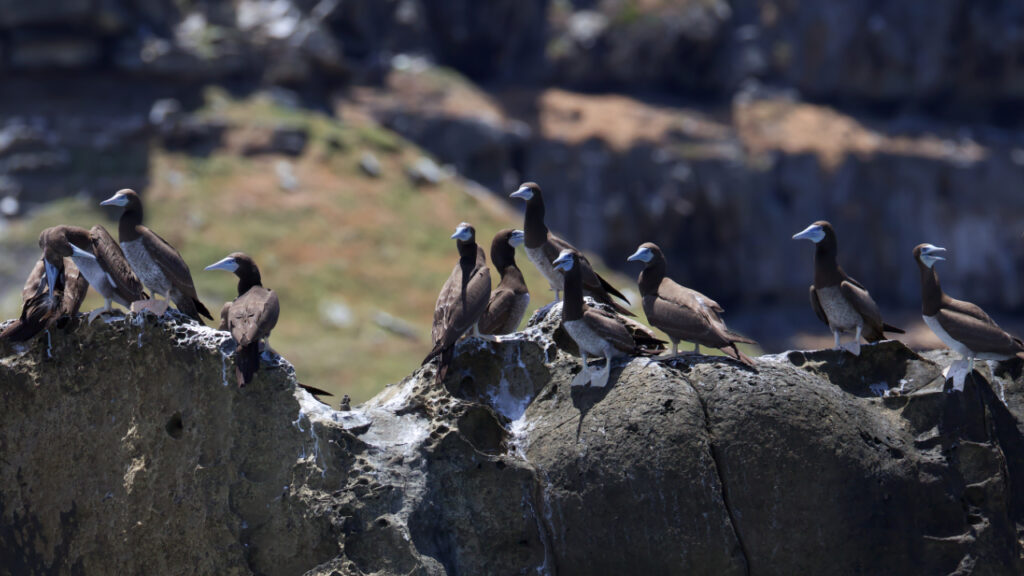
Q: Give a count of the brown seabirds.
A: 11